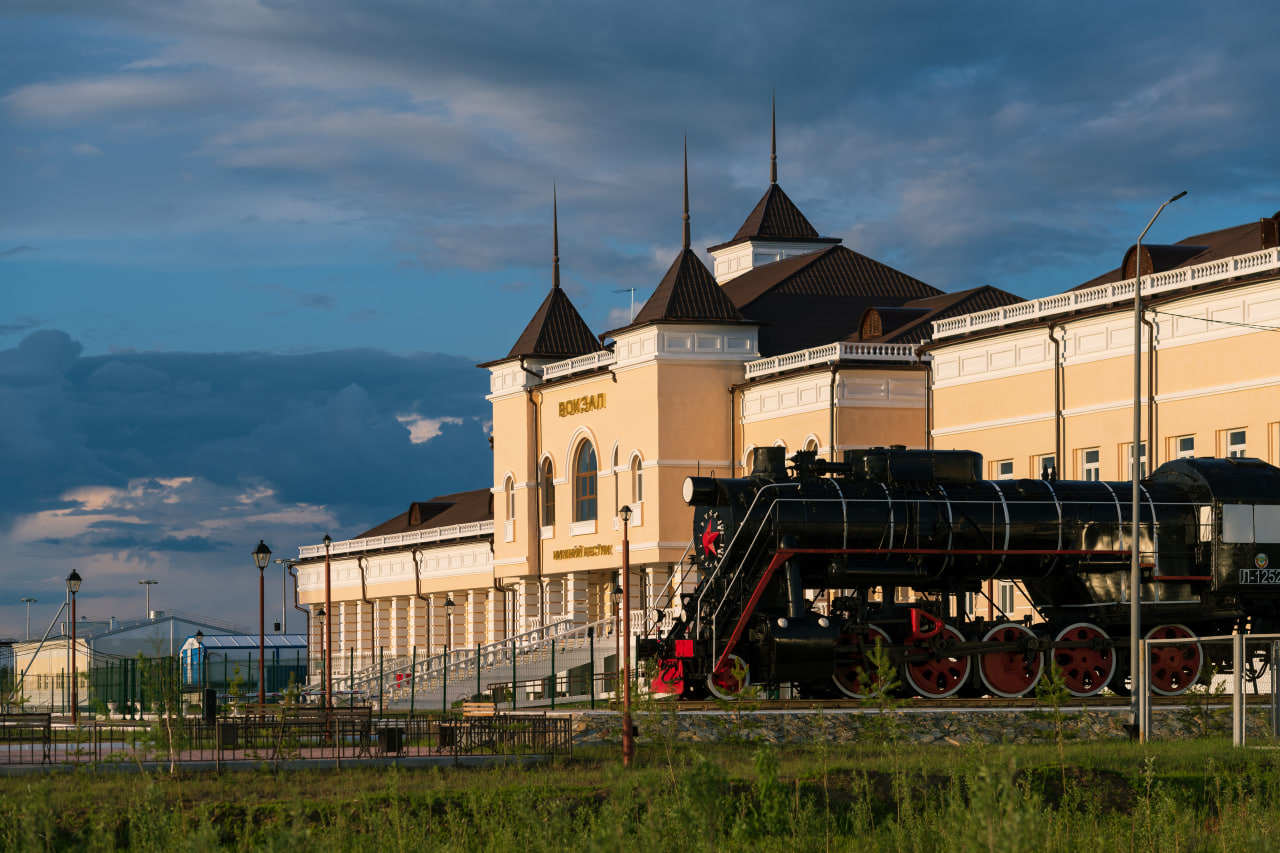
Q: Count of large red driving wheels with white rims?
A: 5